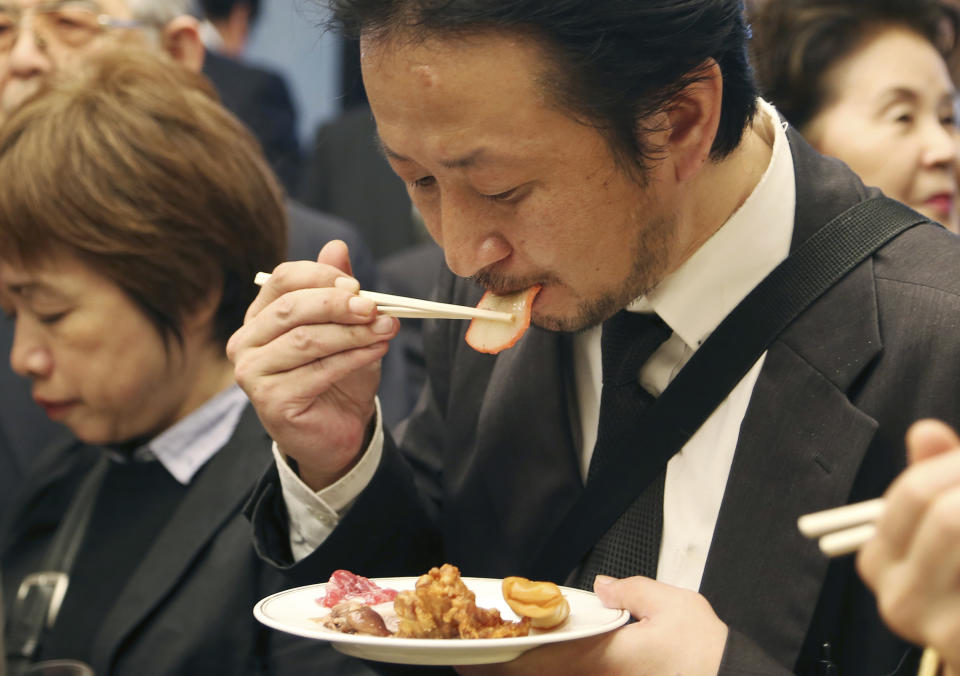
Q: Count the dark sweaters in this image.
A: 1